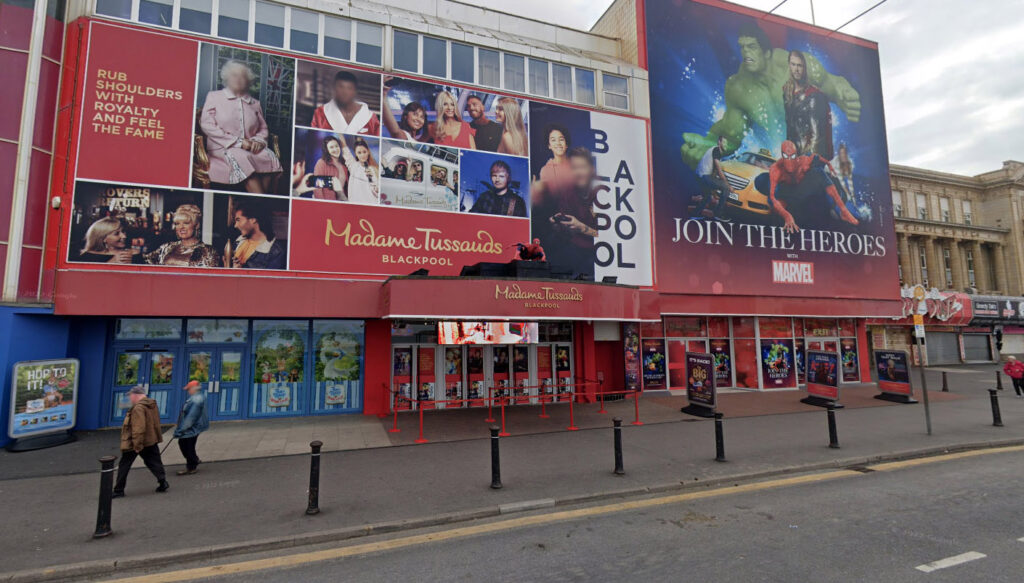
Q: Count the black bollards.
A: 9